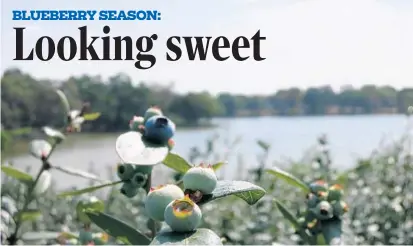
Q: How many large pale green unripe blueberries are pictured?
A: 3